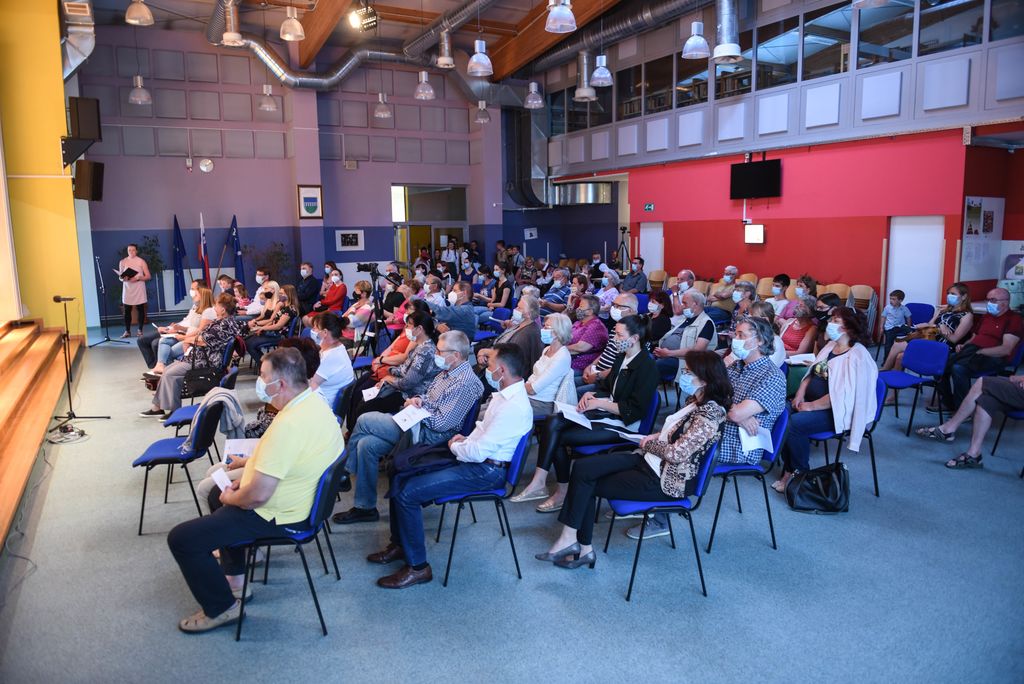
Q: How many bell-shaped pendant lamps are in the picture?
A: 12